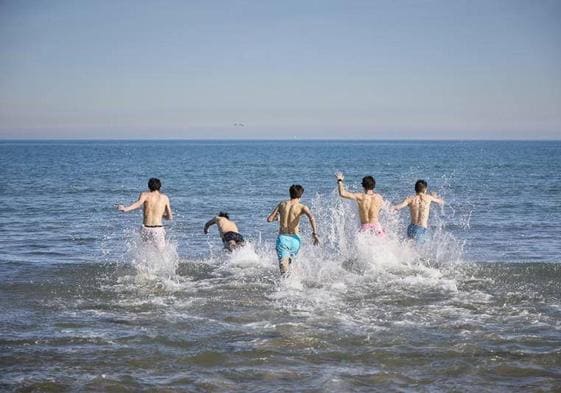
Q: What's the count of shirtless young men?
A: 5